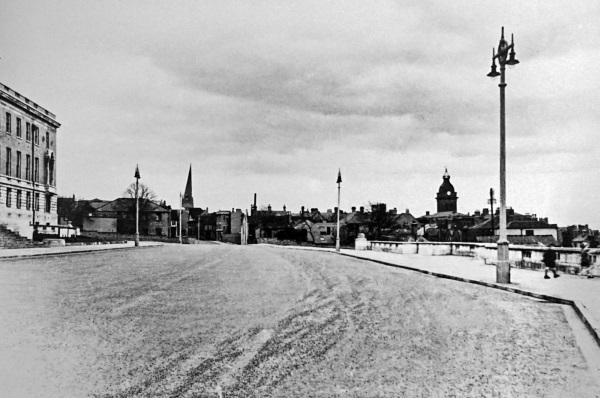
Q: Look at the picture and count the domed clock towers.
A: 1